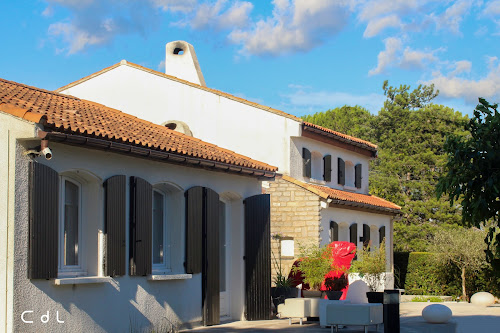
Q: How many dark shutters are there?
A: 14